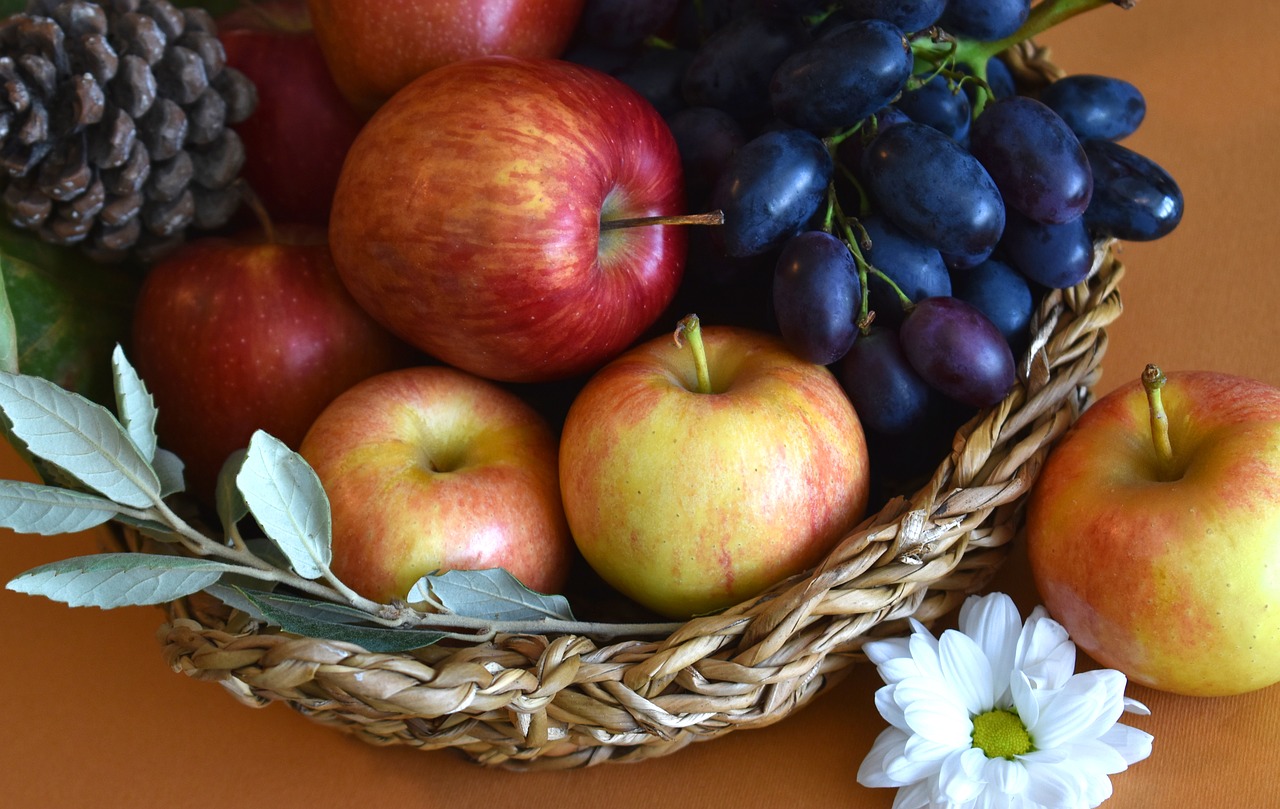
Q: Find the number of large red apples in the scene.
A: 4